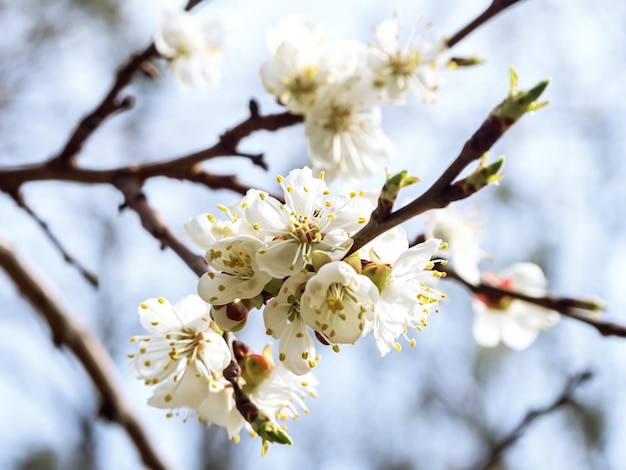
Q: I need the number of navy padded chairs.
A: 0